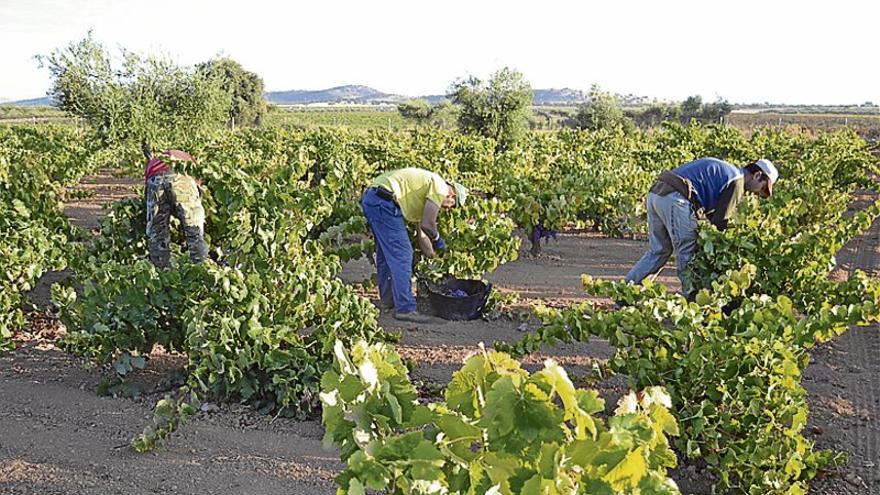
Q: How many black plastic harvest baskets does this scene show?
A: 1